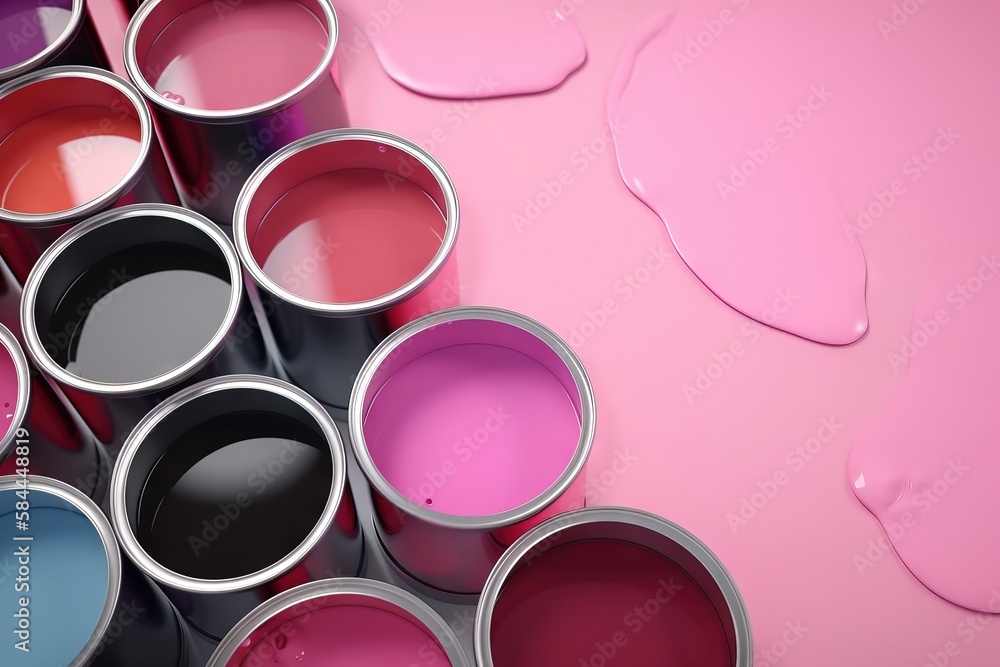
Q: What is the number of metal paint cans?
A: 11